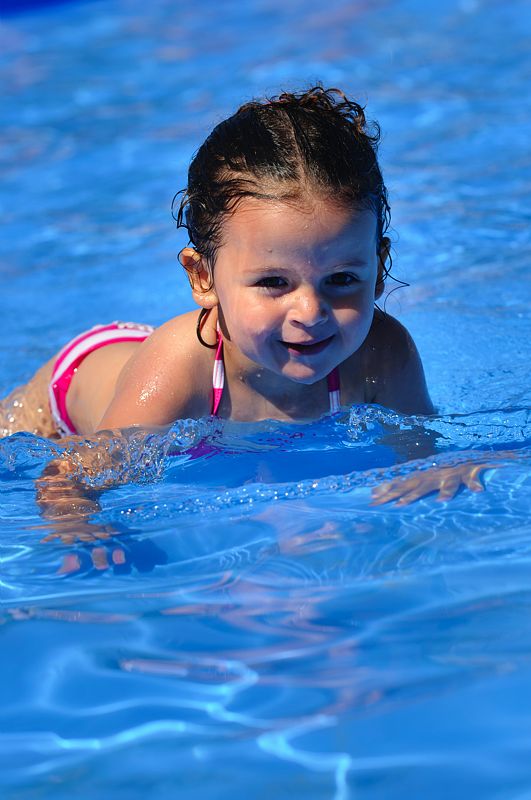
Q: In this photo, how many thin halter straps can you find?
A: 2